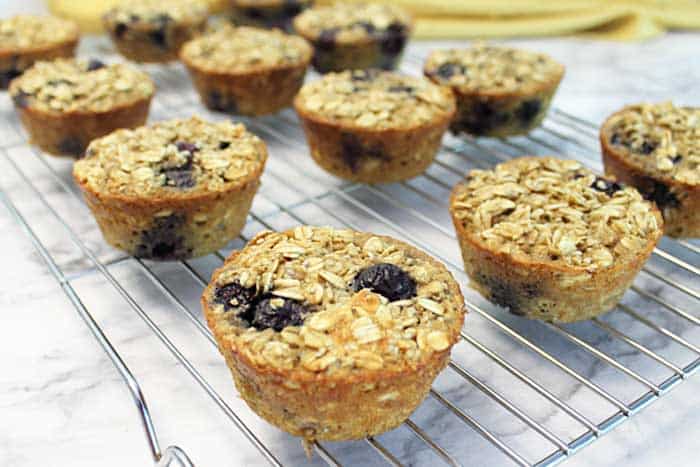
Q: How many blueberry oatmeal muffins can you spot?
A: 12